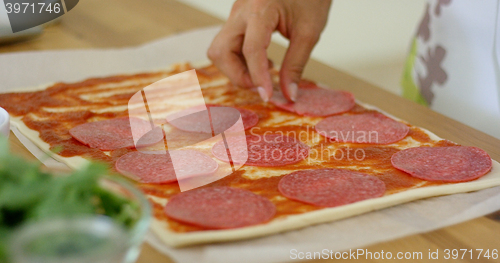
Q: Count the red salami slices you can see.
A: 9